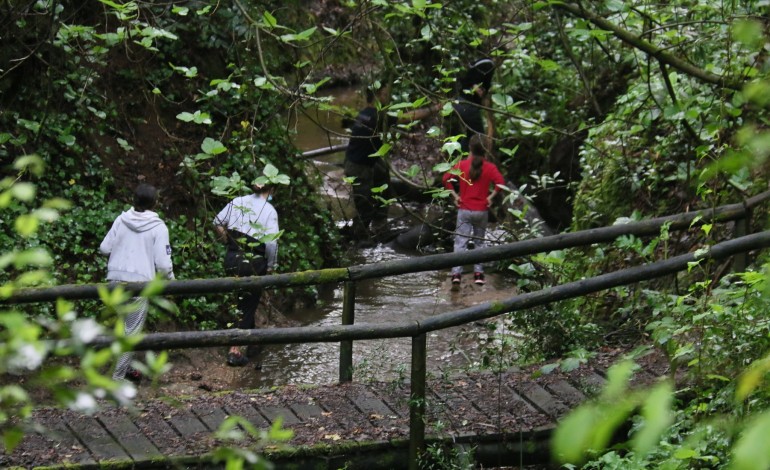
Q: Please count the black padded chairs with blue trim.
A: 0